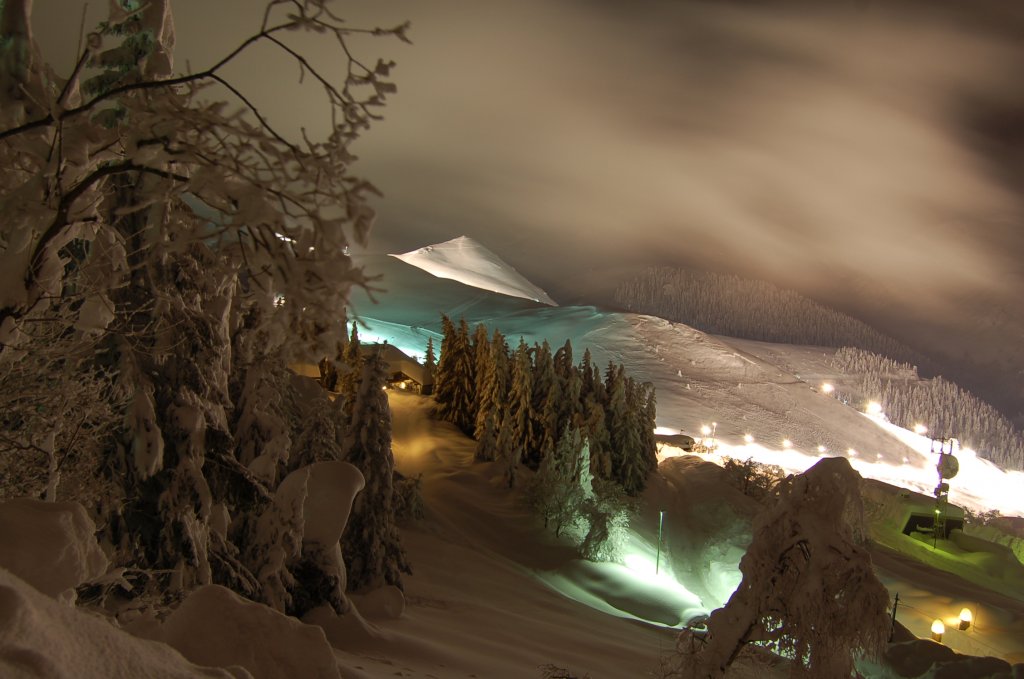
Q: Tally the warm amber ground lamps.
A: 2